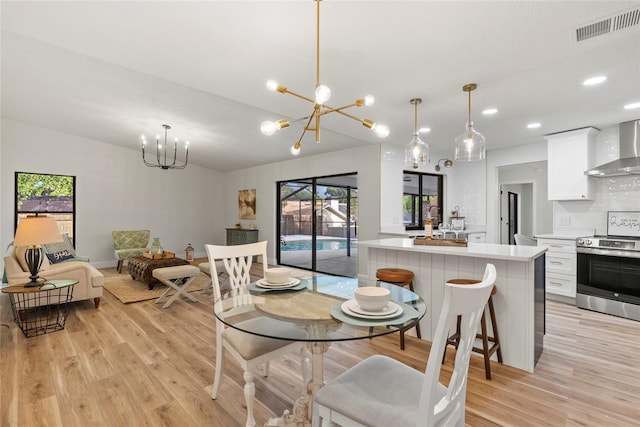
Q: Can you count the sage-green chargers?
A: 2